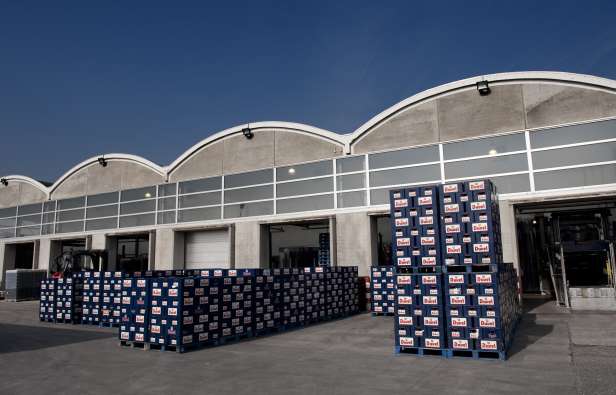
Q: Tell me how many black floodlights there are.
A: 4